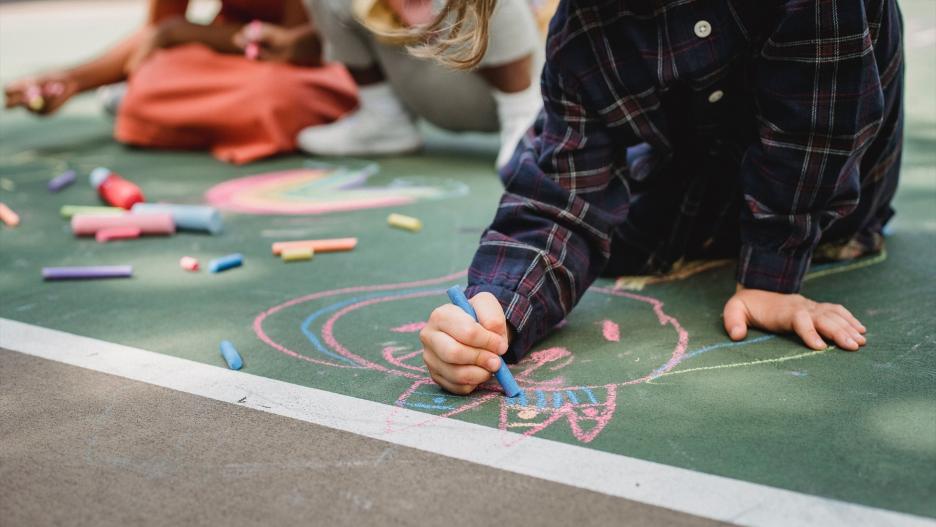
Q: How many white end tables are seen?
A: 0